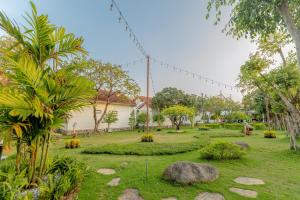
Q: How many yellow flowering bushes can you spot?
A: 3